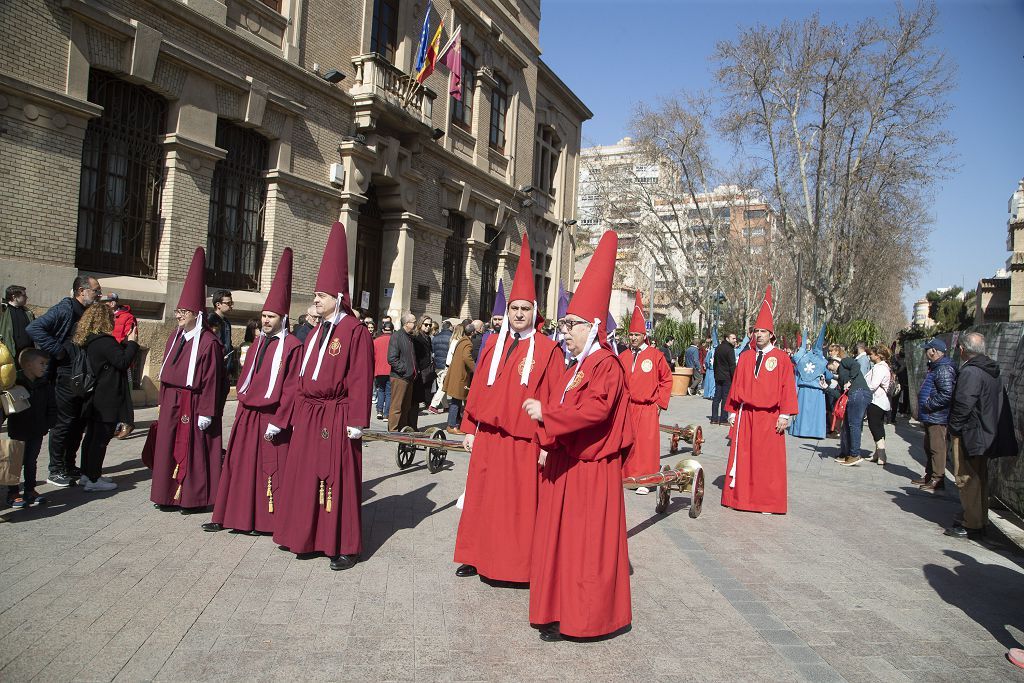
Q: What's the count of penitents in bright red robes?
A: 4